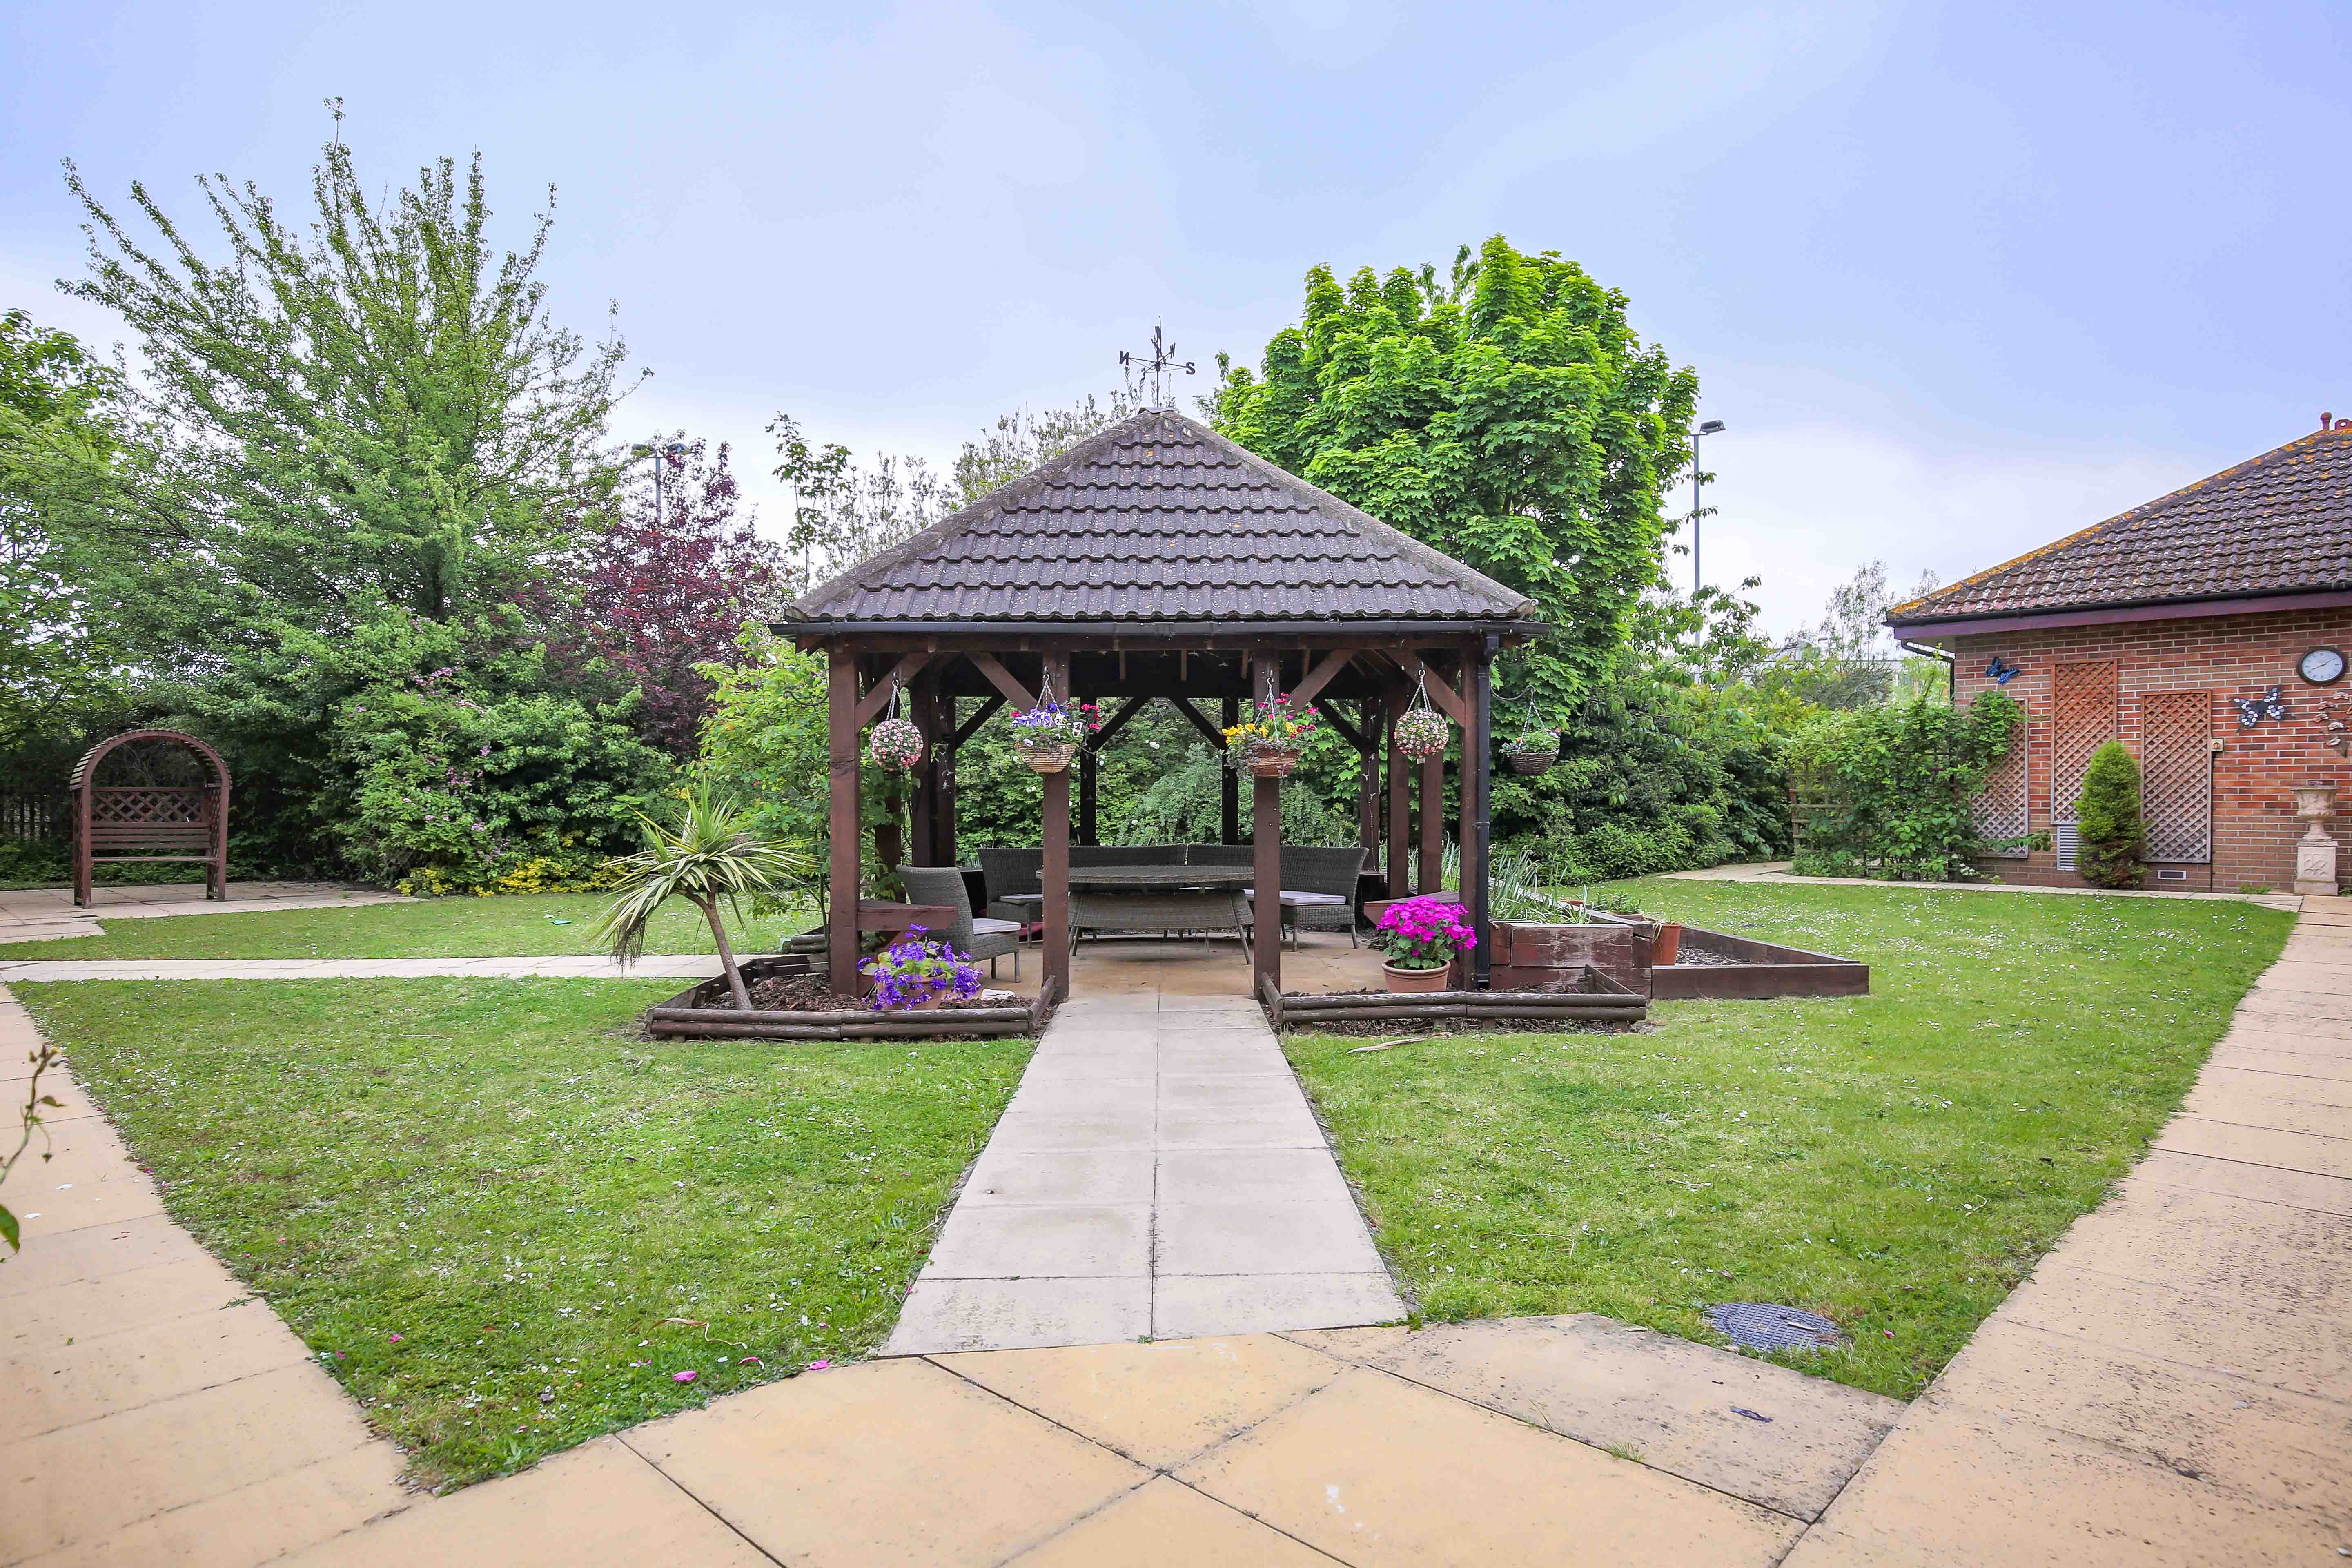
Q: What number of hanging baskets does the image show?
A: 5